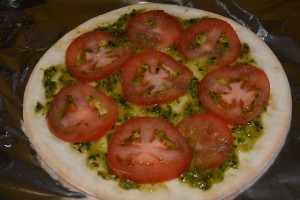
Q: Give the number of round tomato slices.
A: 8